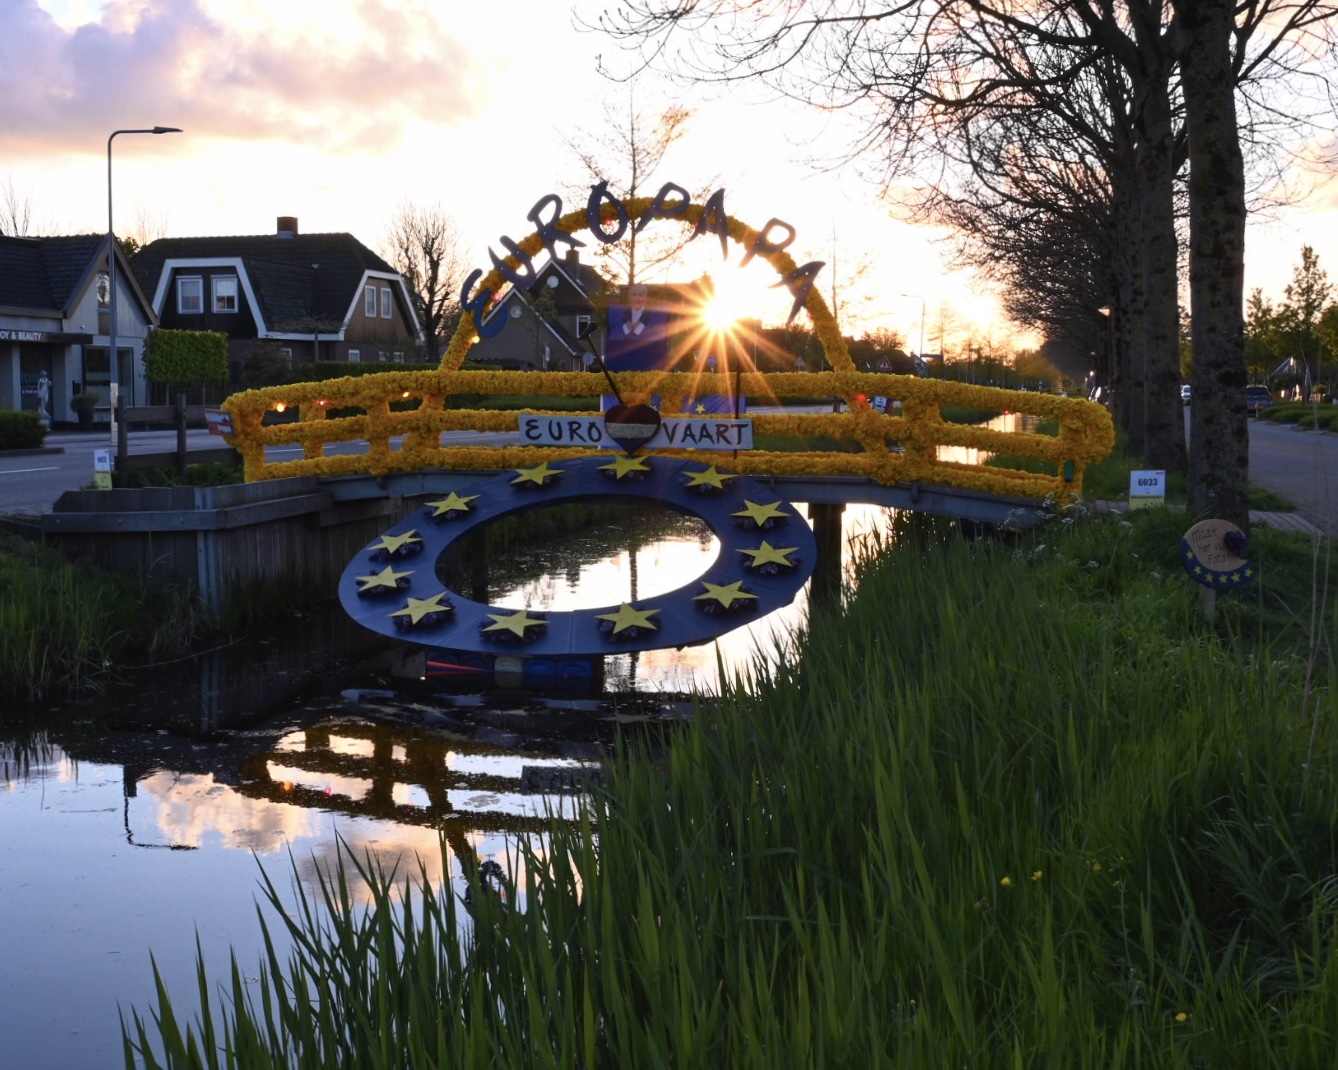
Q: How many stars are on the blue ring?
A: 12